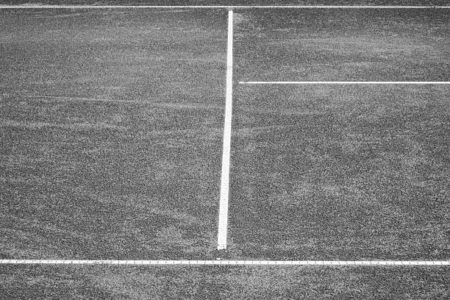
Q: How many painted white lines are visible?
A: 4